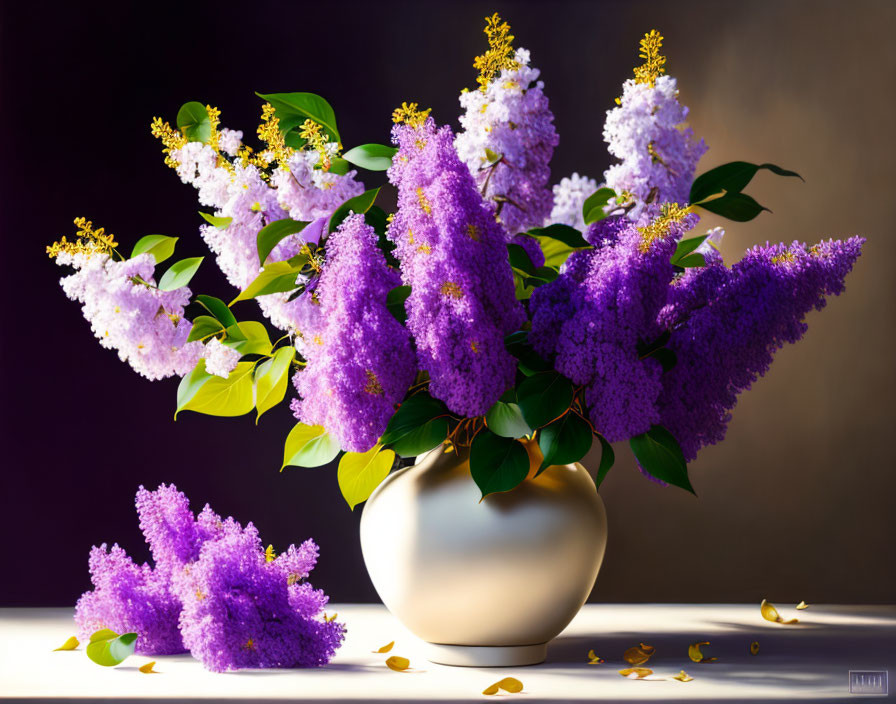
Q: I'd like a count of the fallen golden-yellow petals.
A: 13